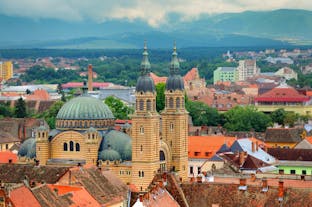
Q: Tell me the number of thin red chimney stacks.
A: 1